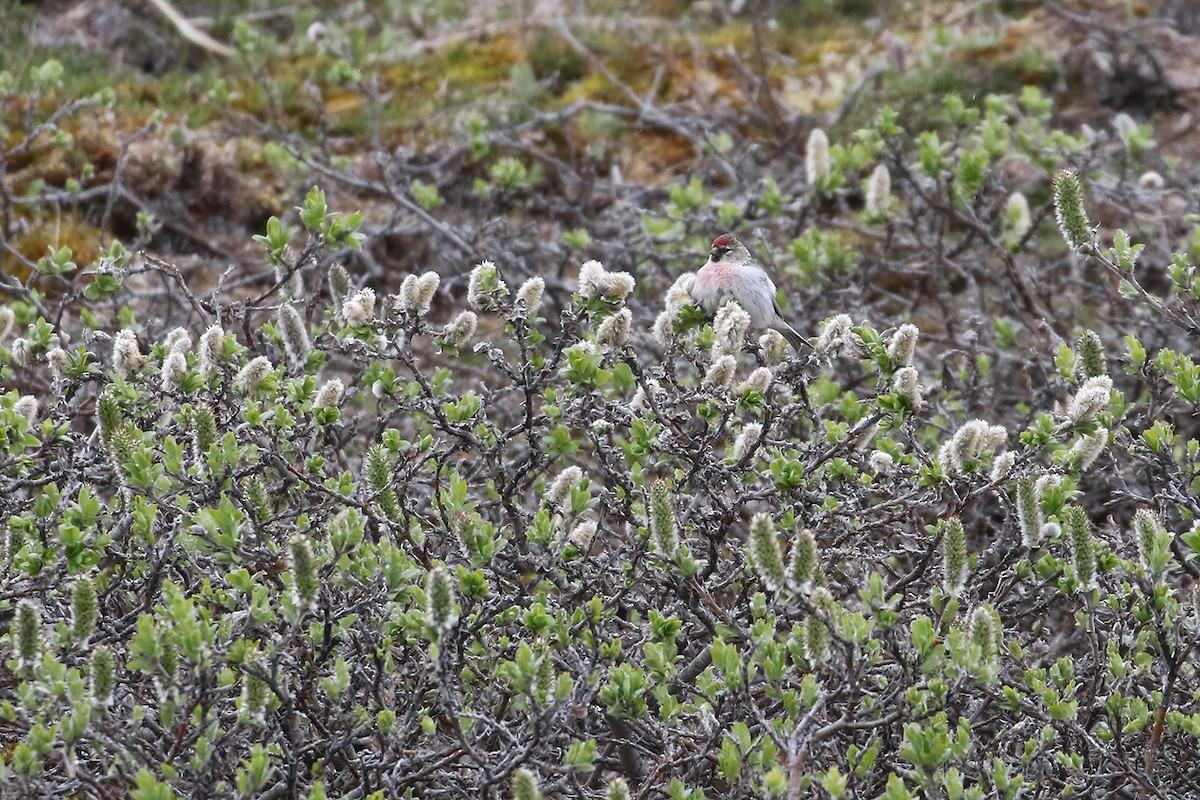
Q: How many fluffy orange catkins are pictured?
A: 0